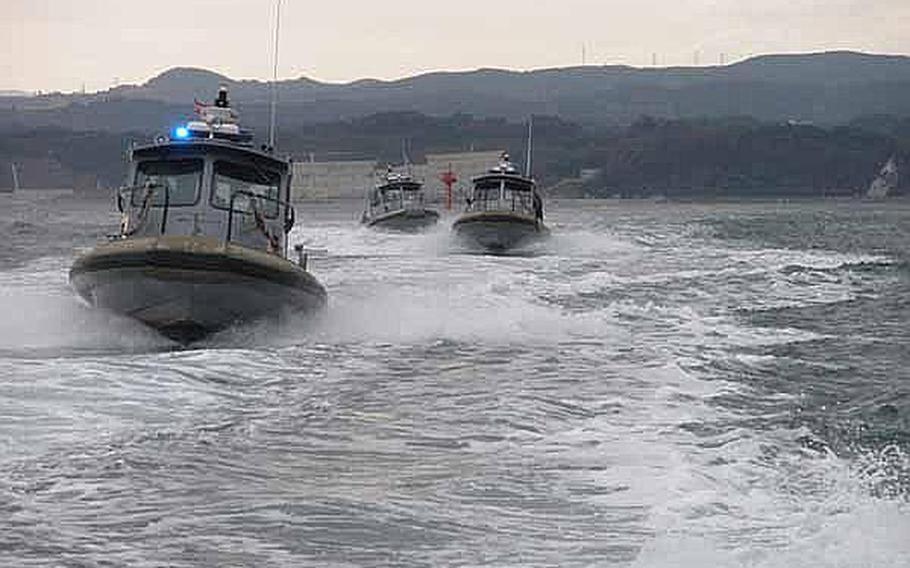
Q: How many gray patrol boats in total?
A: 3